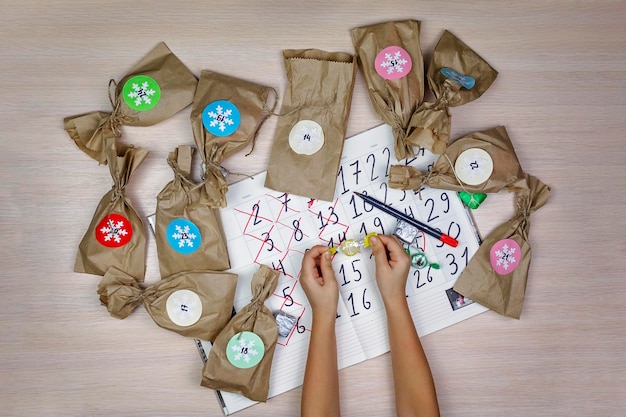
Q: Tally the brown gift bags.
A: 11